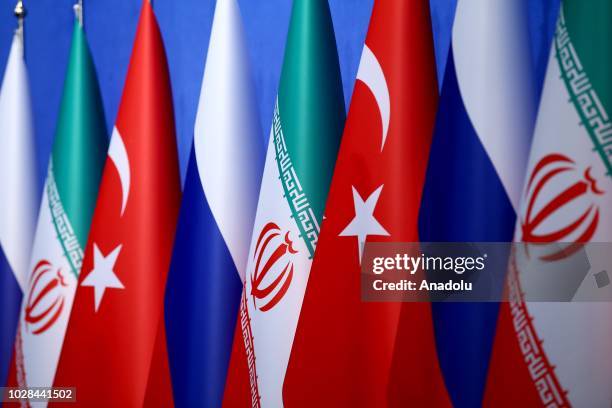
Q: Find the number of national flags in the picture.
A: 8